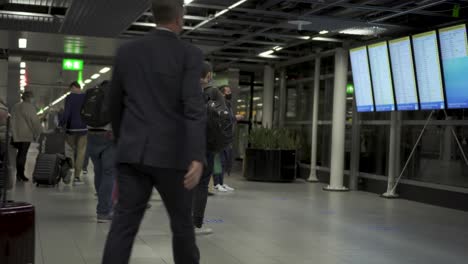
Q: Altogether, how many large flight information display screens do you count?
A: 5